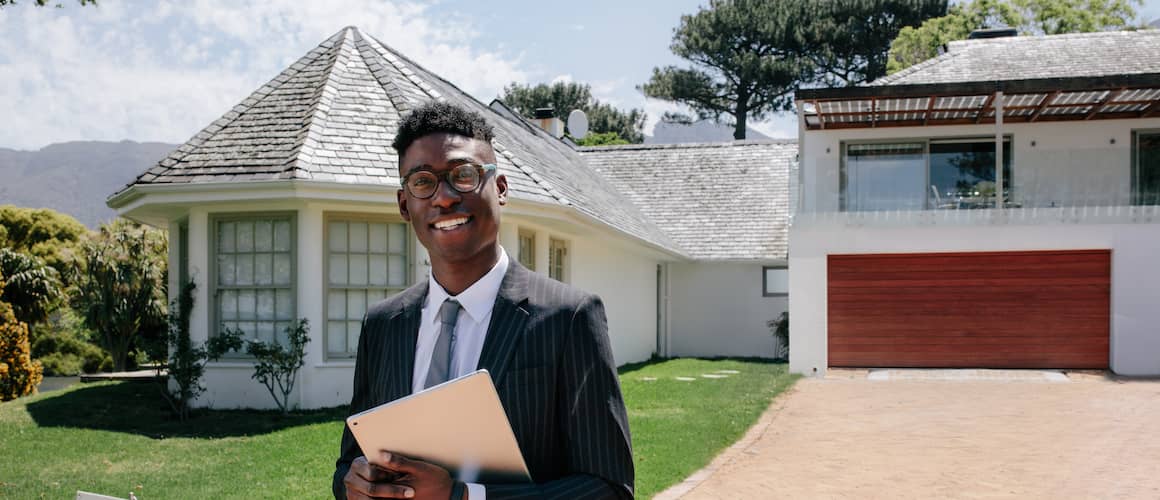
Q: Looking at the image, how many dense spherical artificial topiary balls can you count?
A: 0